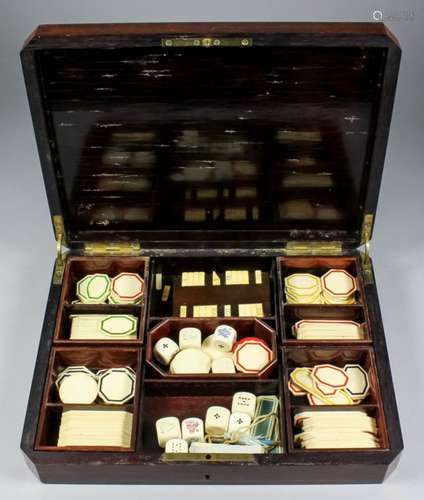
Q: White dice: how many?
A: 10